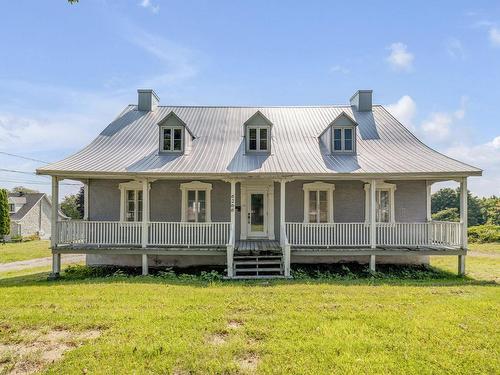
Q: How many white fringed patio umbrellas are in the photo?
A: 0